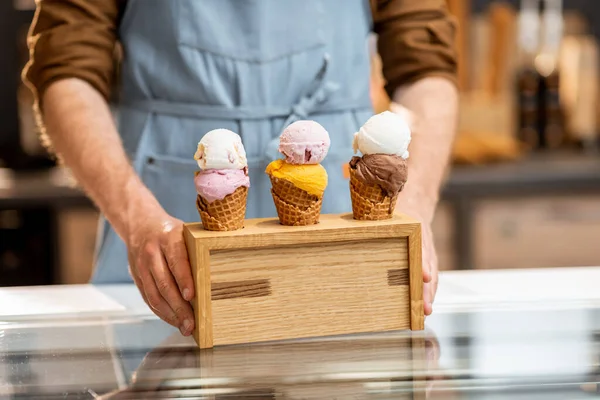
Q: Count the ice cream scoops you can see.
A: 6